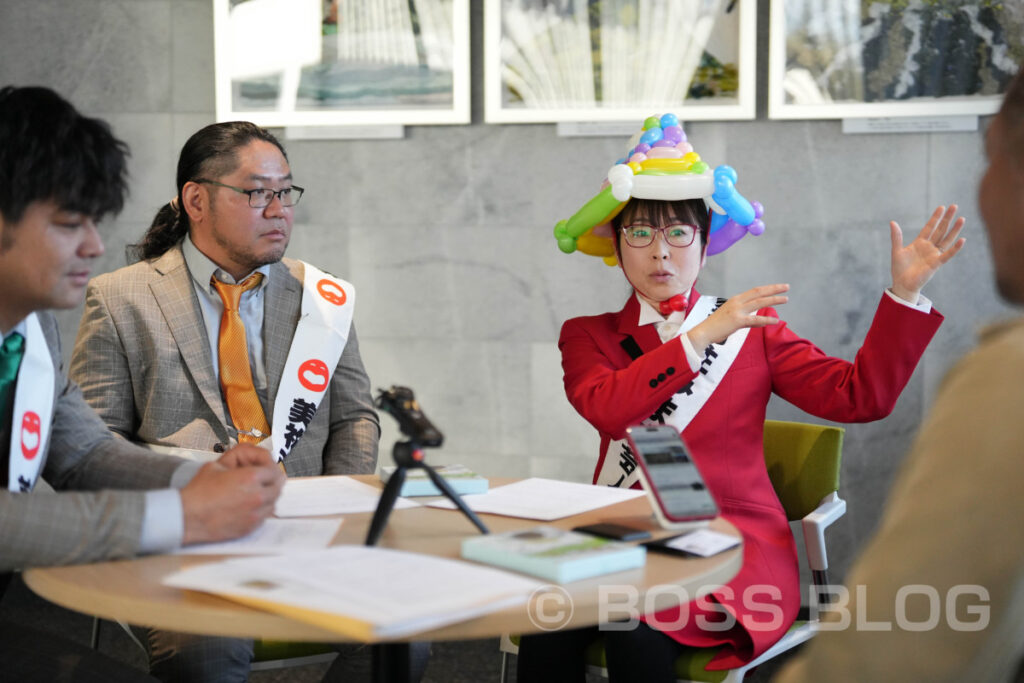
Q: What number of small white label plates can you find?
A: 3